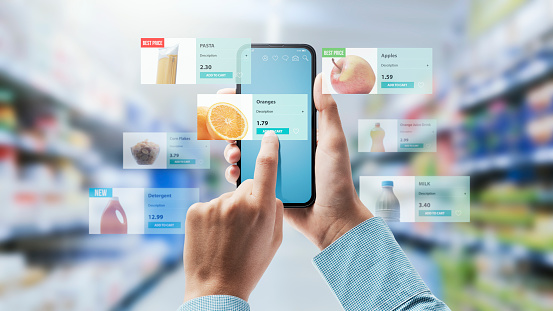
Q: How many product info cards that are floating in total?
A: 7